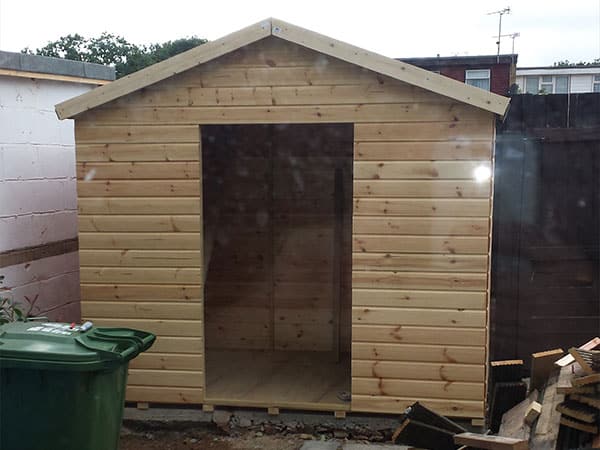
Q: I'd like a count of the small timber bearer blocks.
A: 5